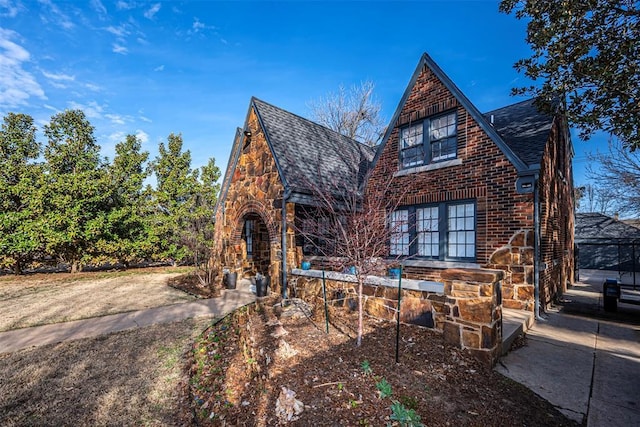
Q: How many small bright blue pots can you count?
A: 3